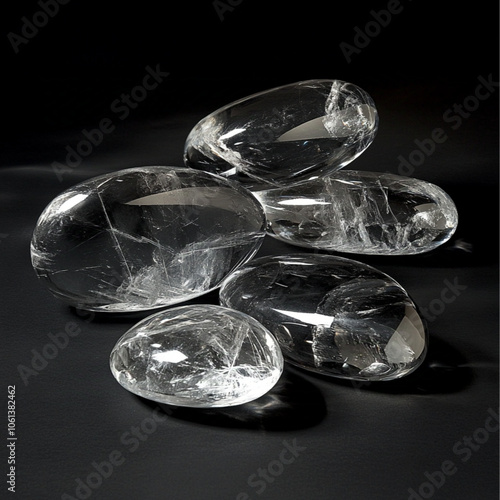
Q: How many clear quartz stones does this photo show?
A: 5